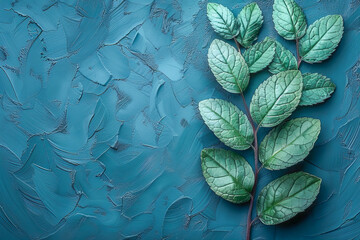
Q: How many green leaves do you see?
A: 13